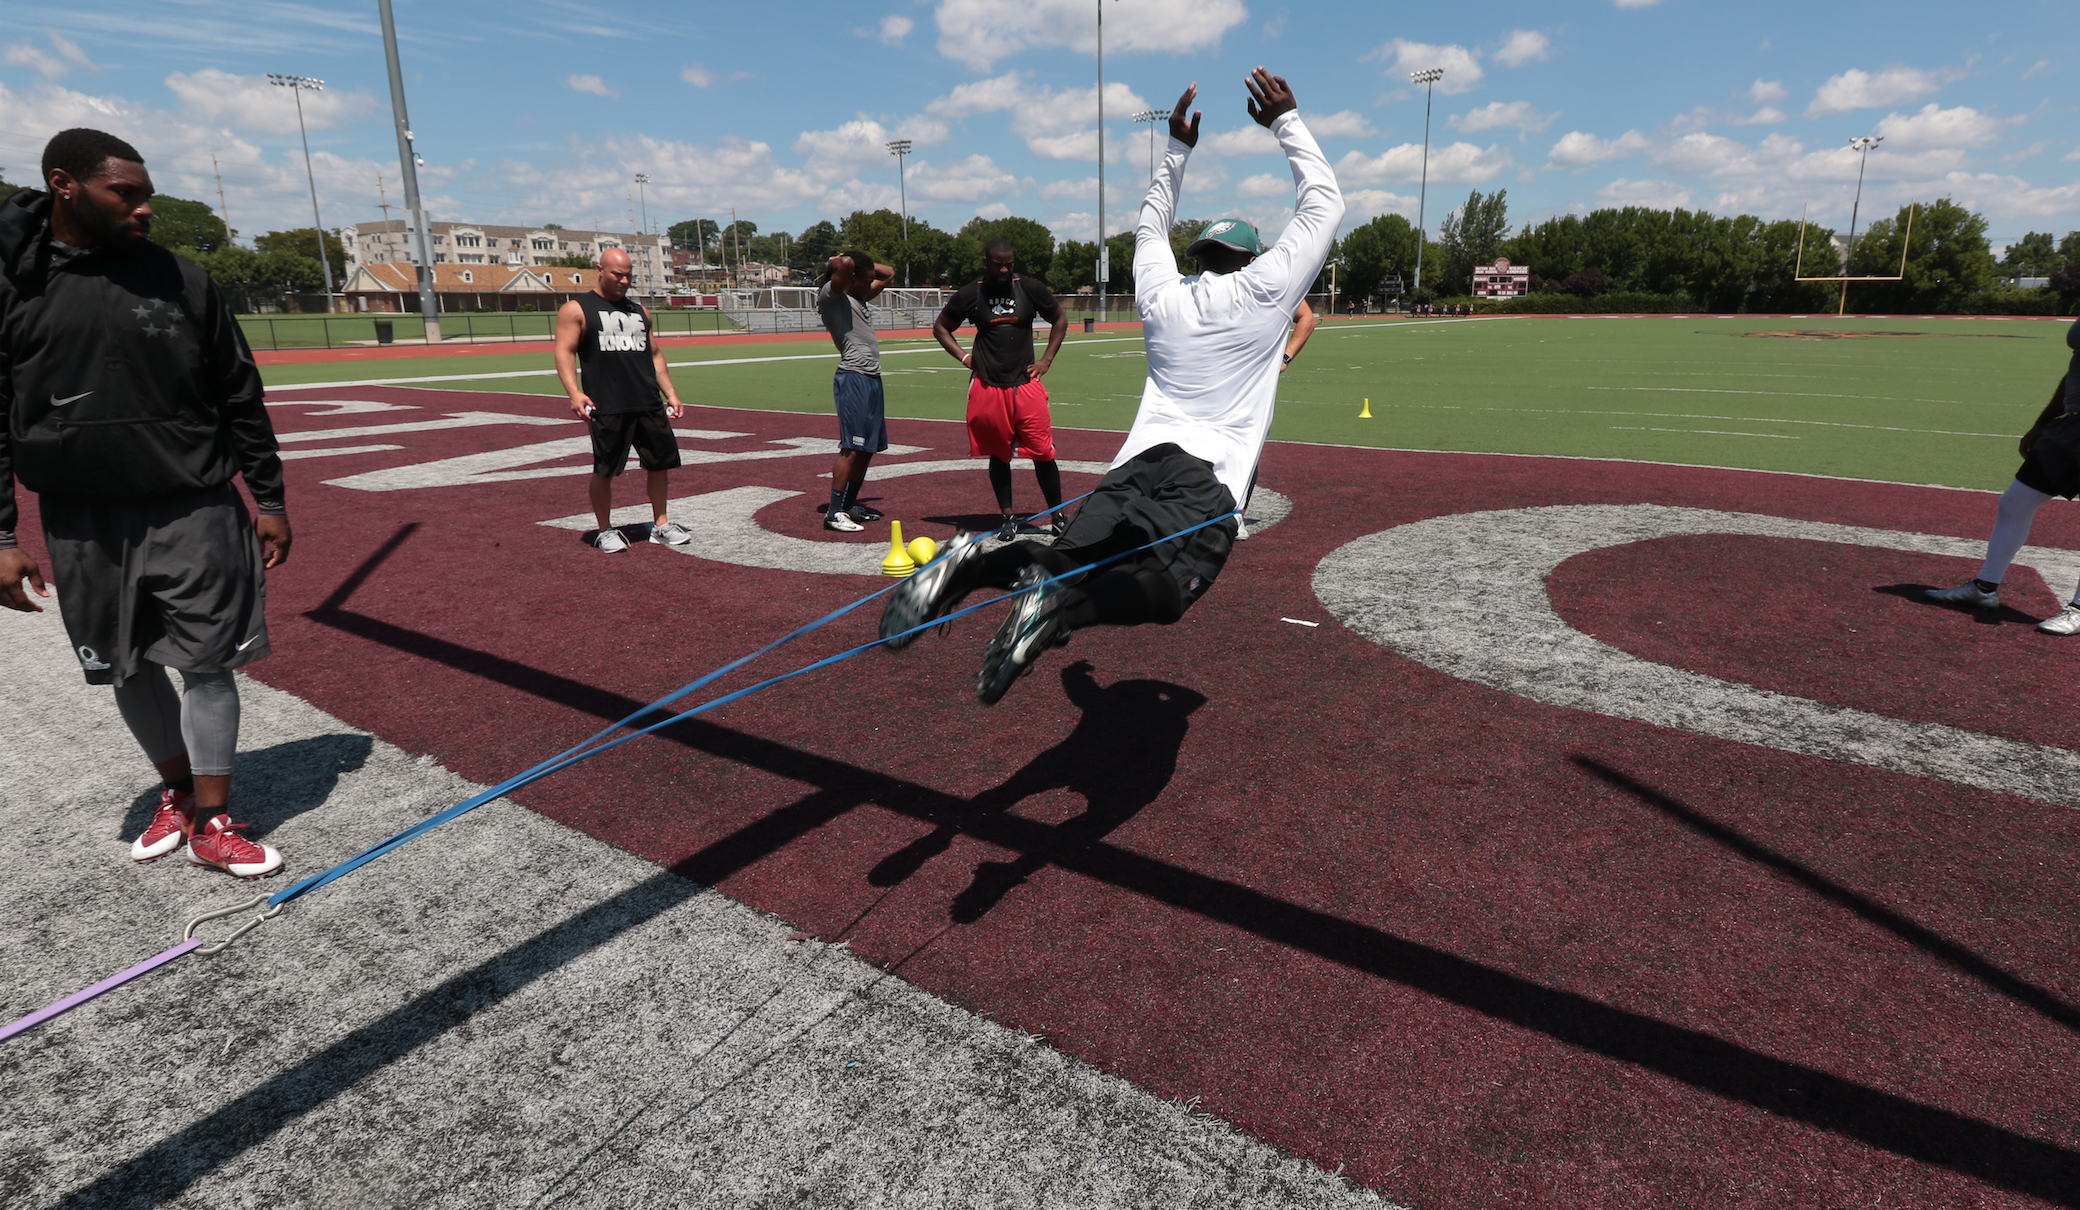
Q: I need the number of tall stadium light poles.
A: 8